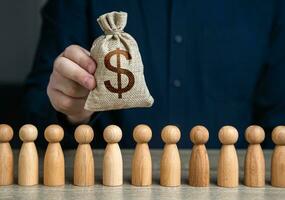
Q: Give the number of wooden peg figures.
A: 11